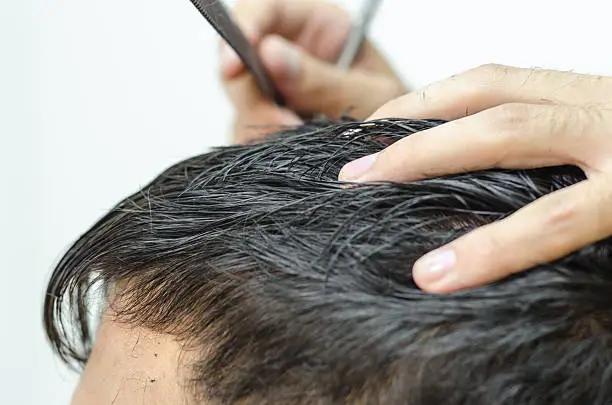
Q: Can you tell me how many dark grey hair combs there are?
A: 1